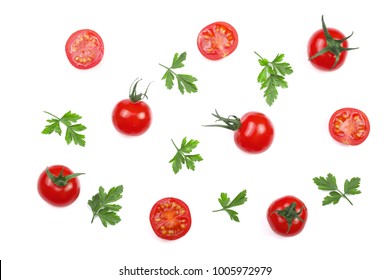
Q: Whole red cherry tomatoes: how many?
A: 5